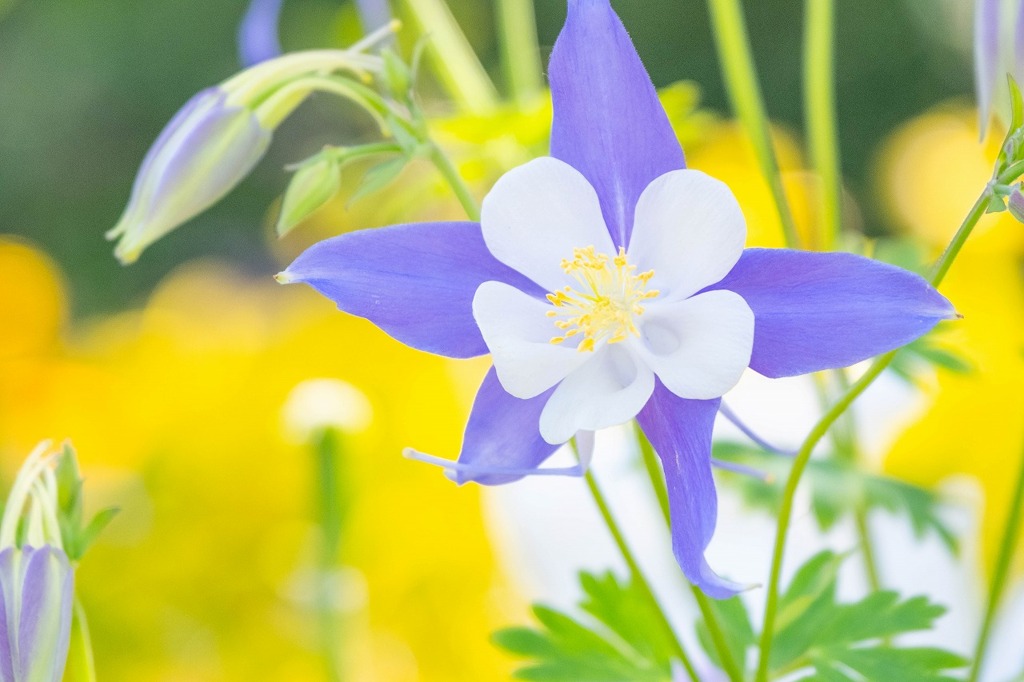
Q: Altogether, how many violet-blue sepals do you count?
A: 5